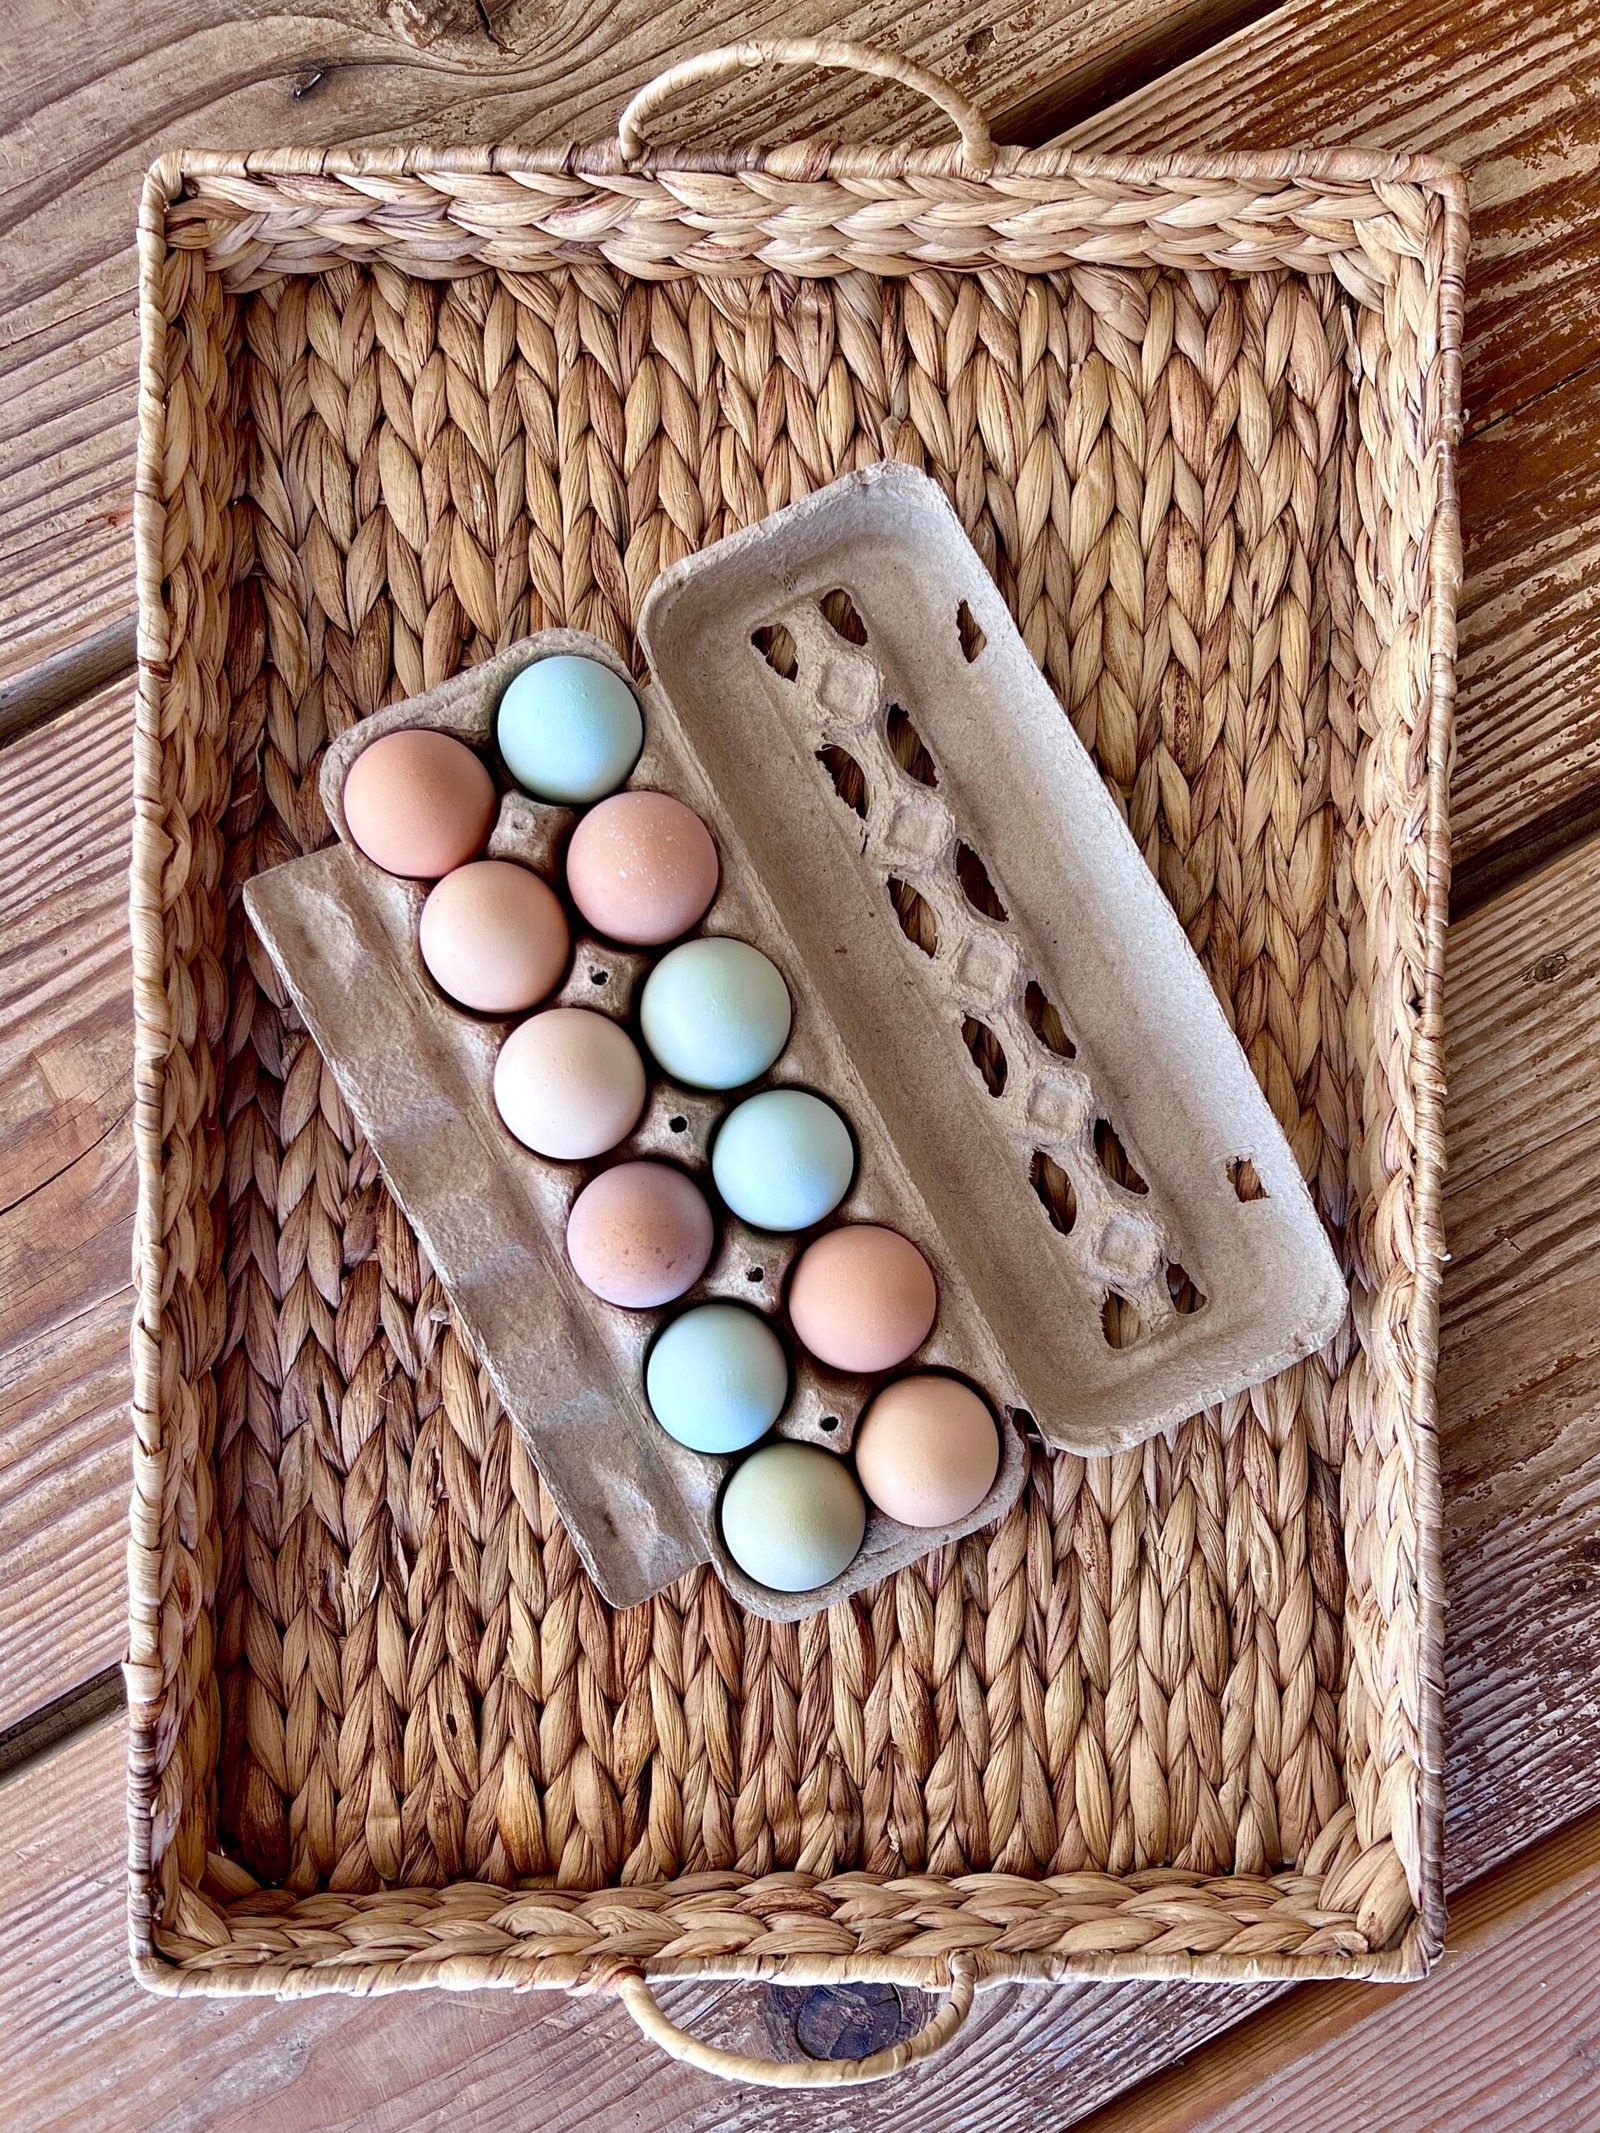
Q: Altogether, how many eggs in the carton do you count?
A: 12